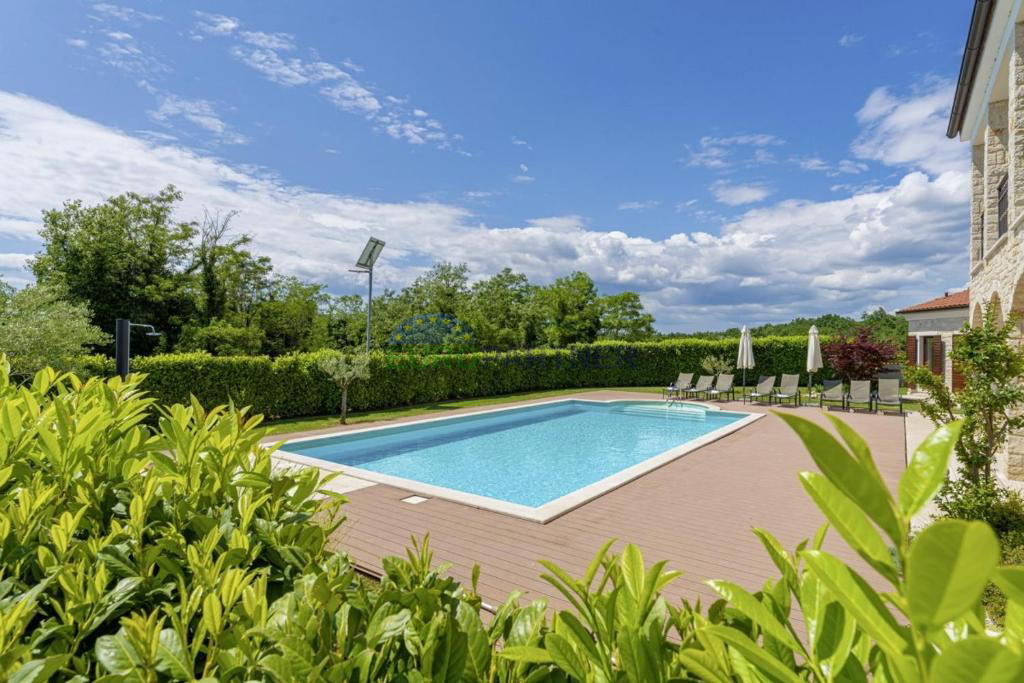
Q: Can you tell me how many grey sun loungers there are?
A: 8